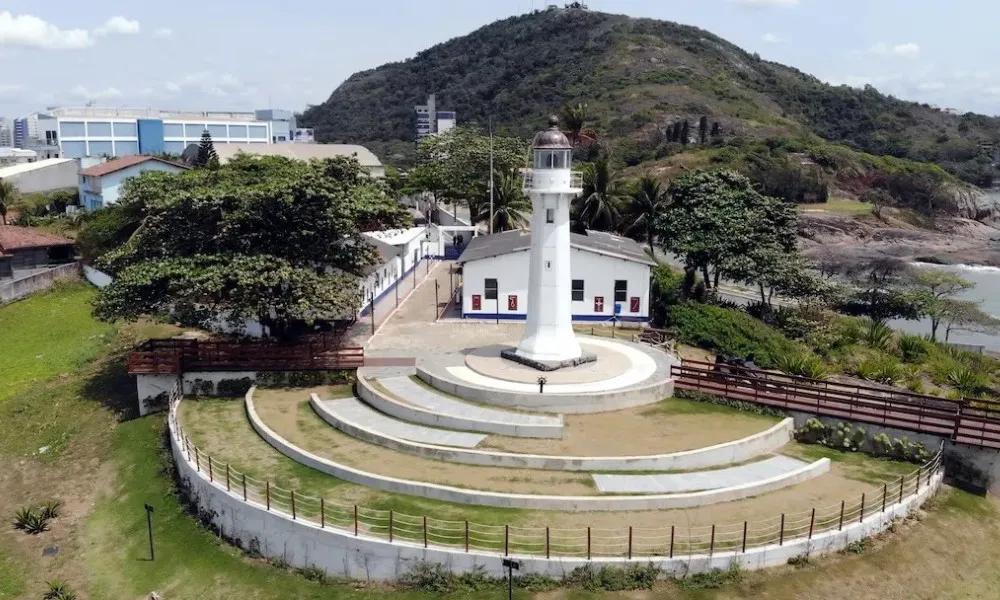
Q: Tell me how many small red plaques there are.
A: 4